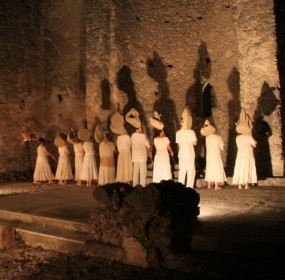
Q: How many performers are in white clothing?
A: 11